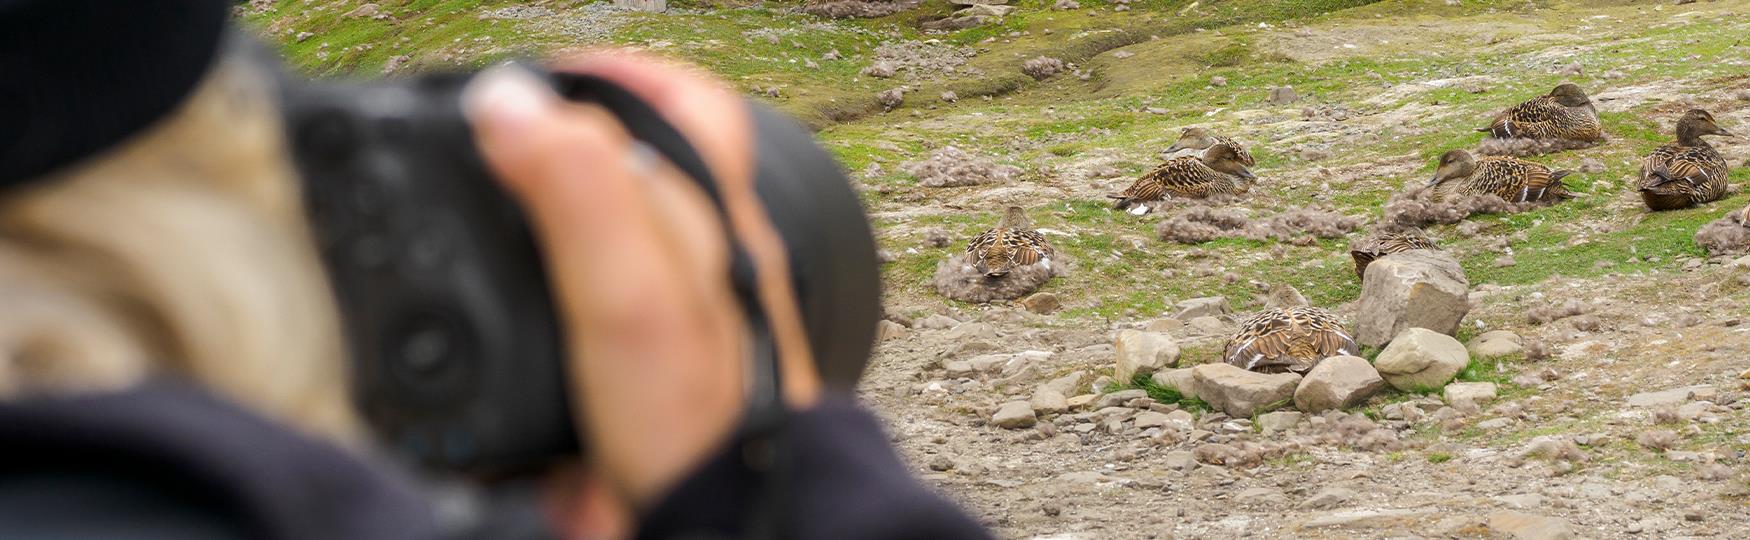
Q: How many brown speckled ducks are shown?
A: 8